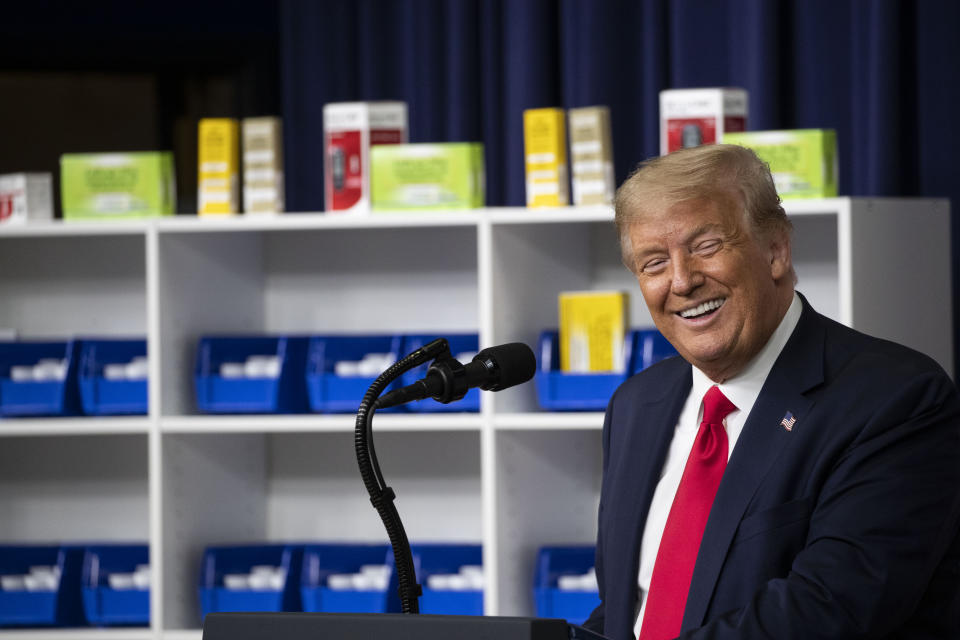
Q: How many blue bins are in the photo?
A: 13